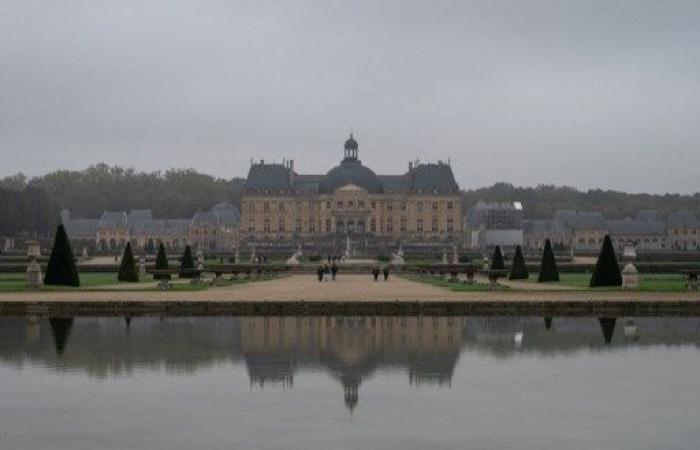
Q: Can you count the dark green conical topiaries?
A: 8